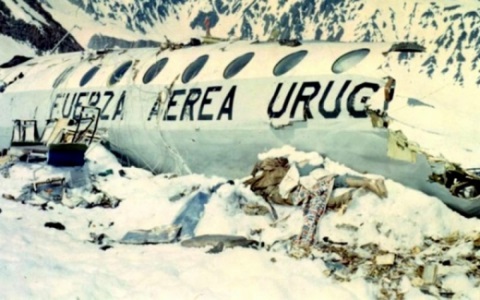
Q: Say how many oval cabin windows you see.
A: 8